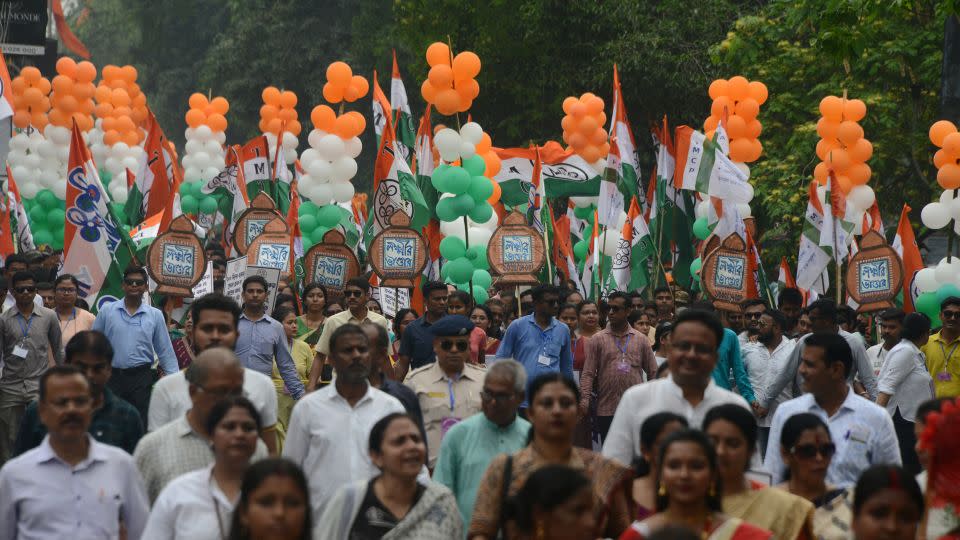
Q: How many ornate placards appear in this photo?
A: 8